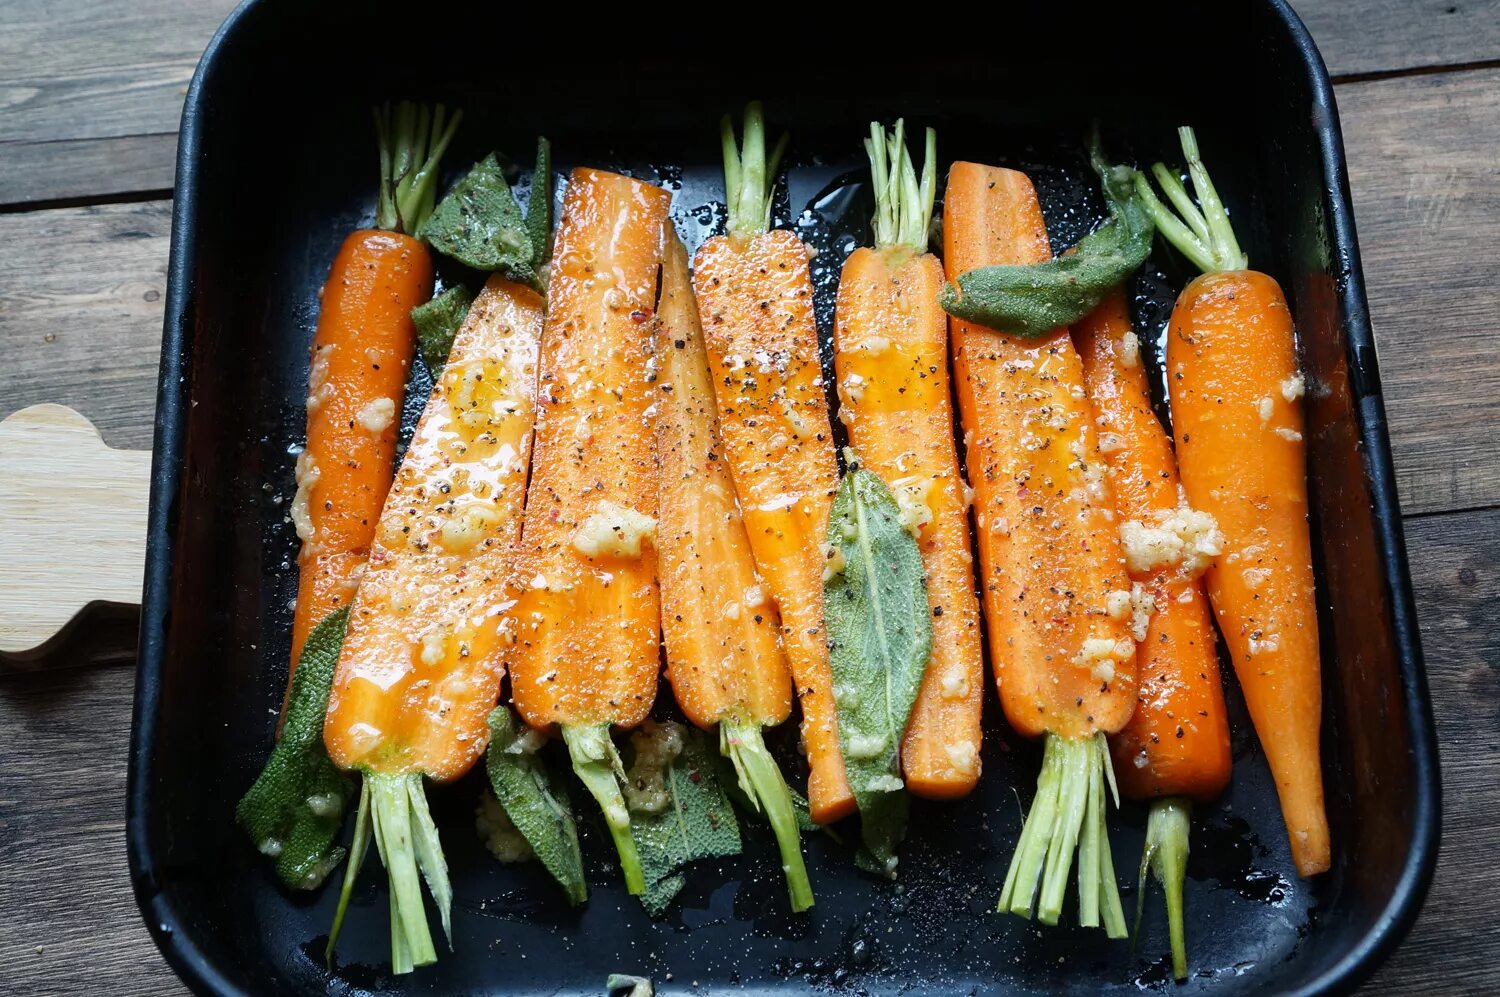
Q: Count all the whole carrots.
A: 3